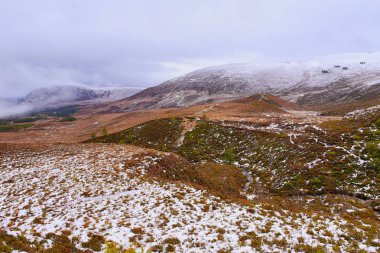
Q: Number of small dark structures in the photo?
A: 4